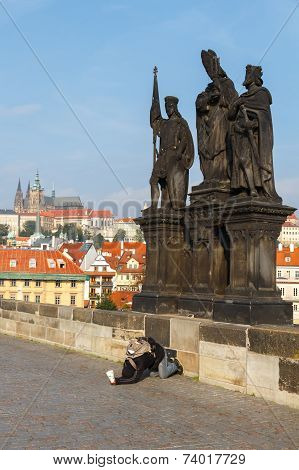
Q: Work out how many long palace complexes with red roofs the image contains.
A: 1